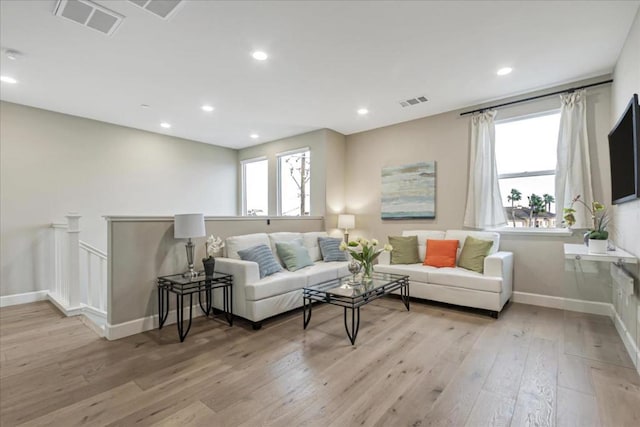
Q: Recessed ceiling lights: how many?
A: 7